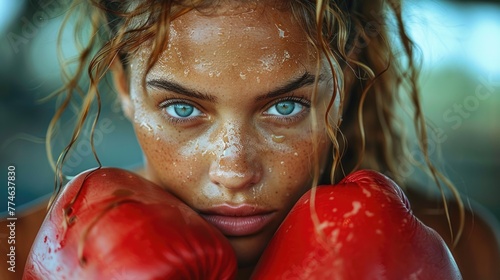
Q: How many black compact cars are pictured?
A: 0